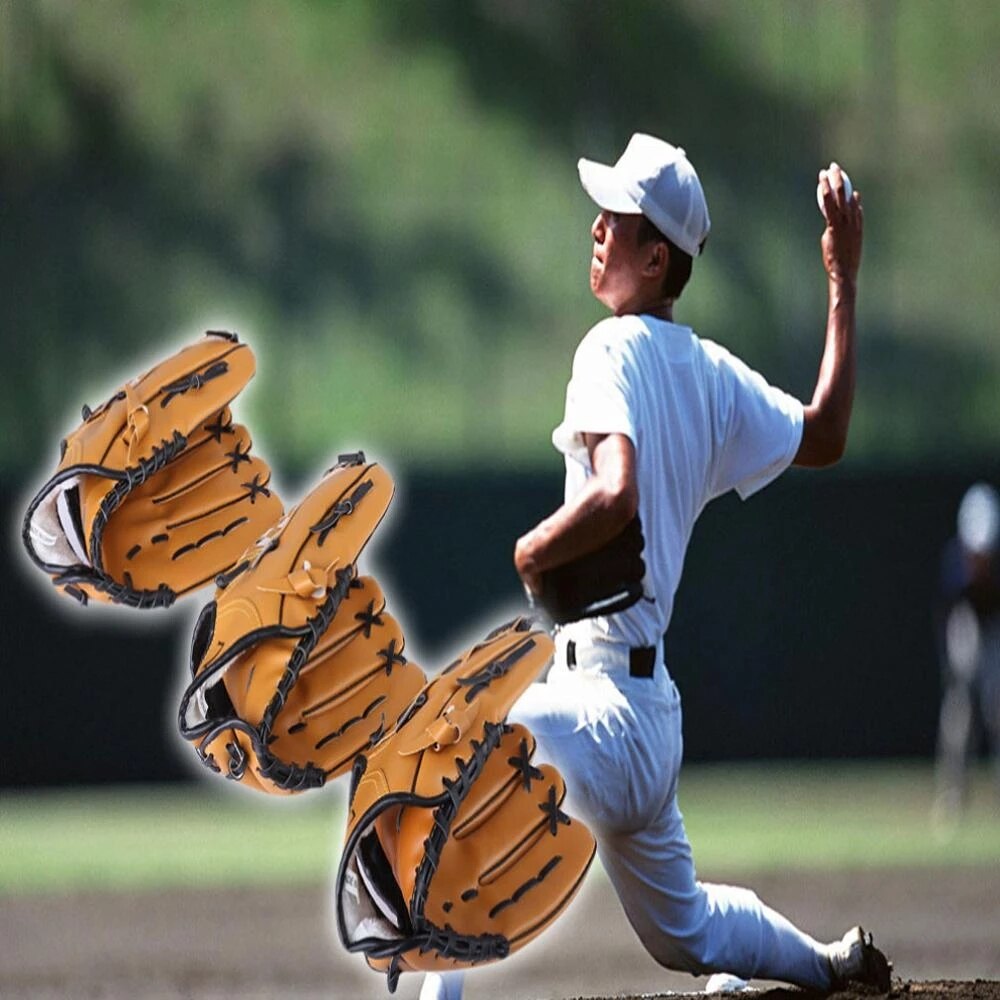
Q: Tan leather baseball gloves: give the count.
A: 3